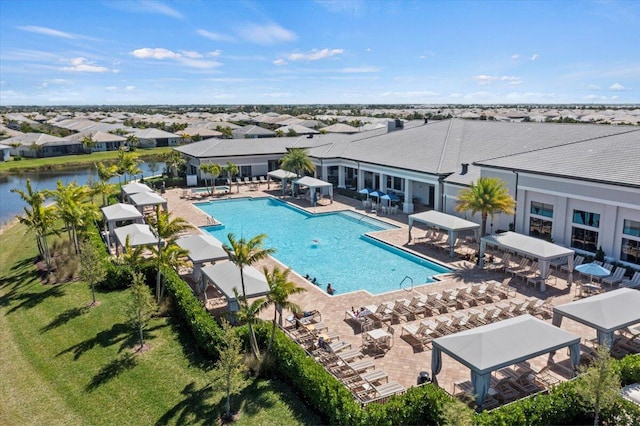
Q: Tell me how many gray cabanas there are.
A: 12